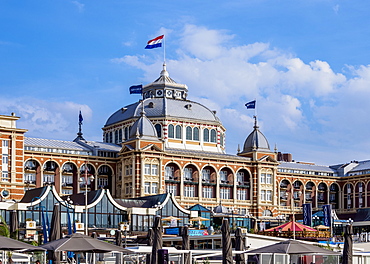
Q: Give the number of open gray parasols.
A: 3